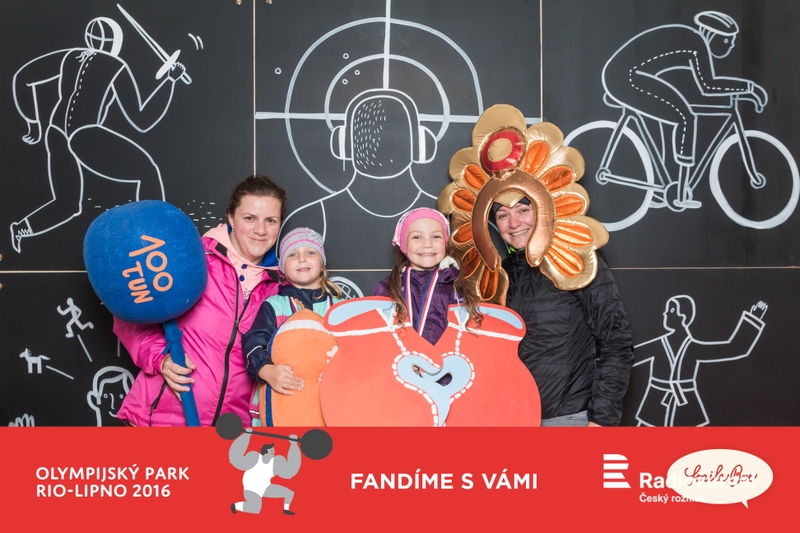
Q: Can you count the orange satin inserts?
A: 10